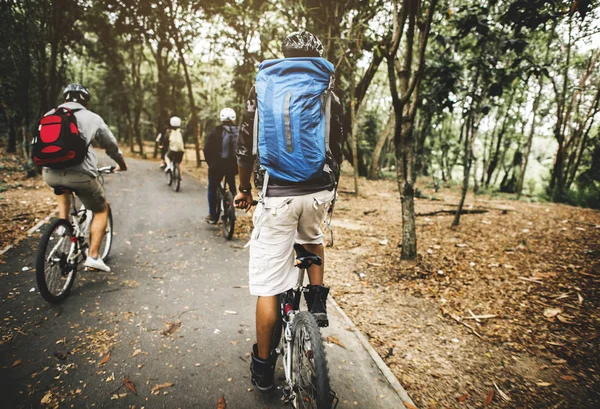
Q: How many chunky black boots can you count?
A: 2